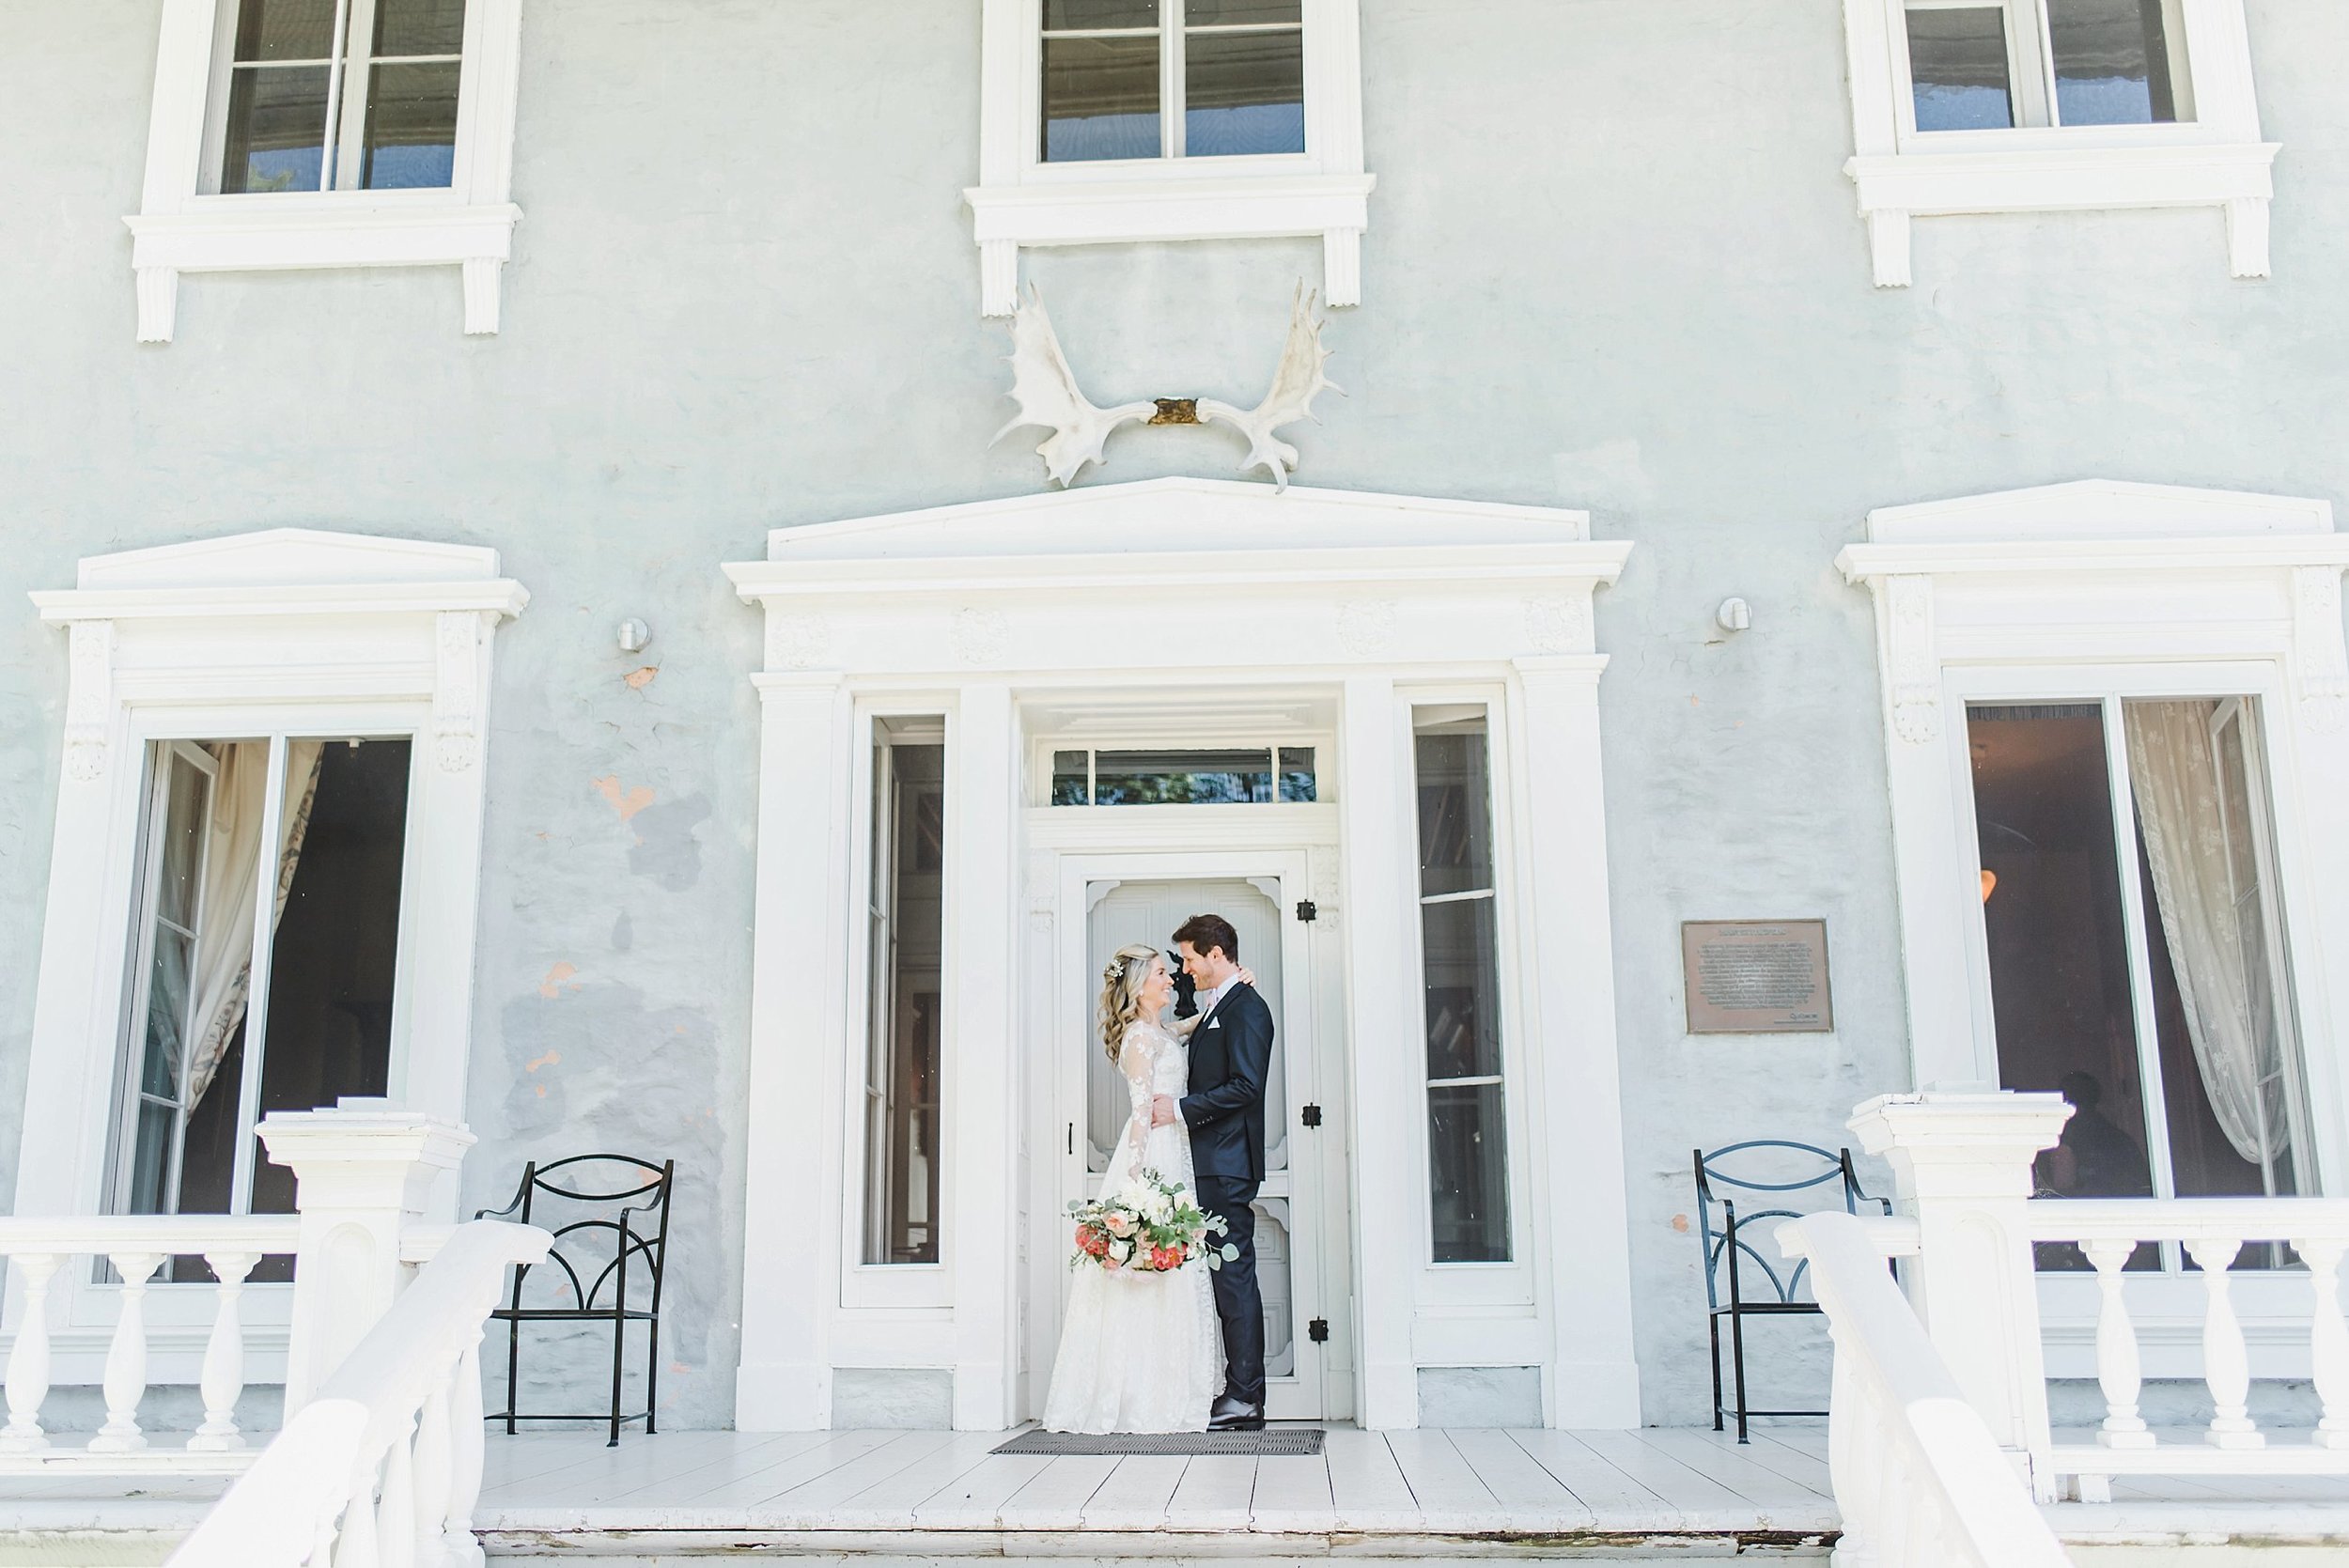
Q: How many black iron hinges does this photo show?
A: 3